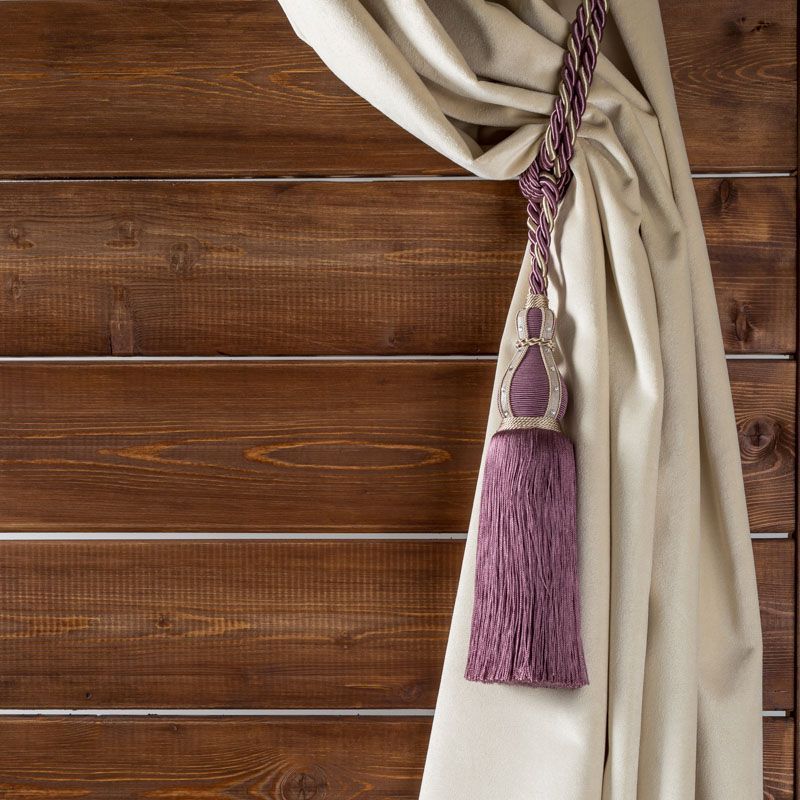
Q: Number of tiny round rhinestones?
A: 10